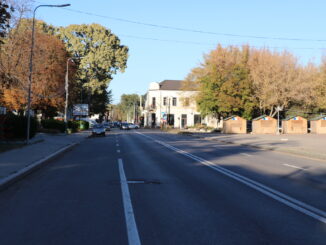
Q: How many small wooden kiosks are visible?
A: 4